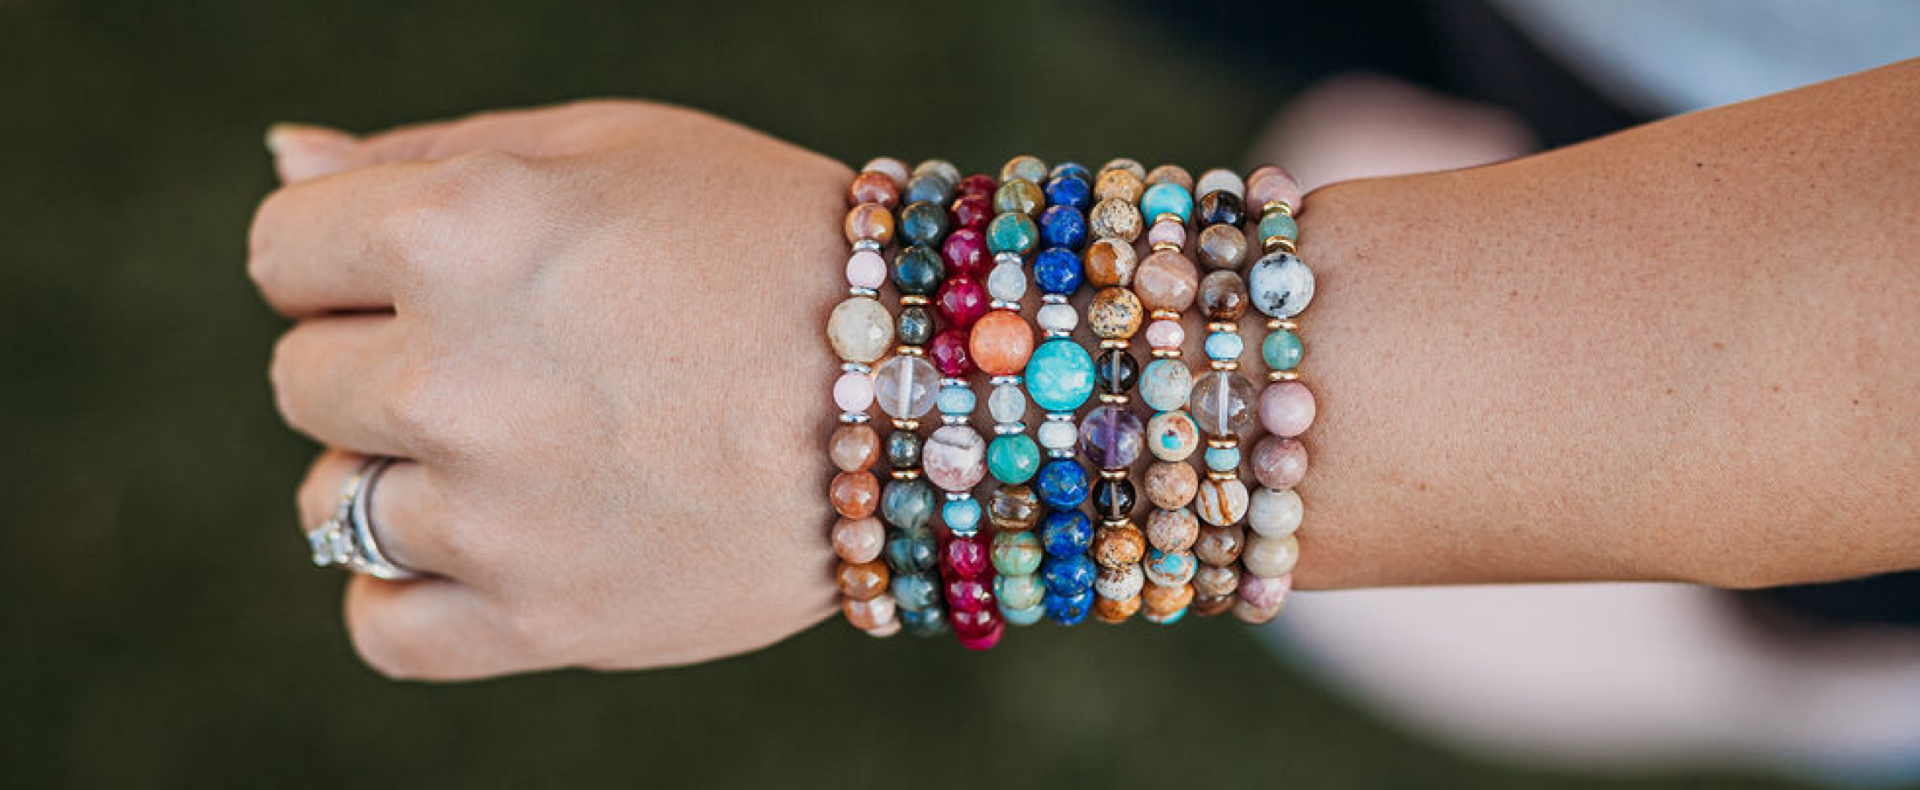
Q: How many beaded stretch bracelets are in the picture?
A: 9